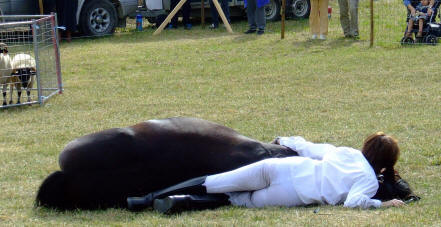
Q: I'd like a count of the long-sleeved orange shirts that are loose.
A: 0